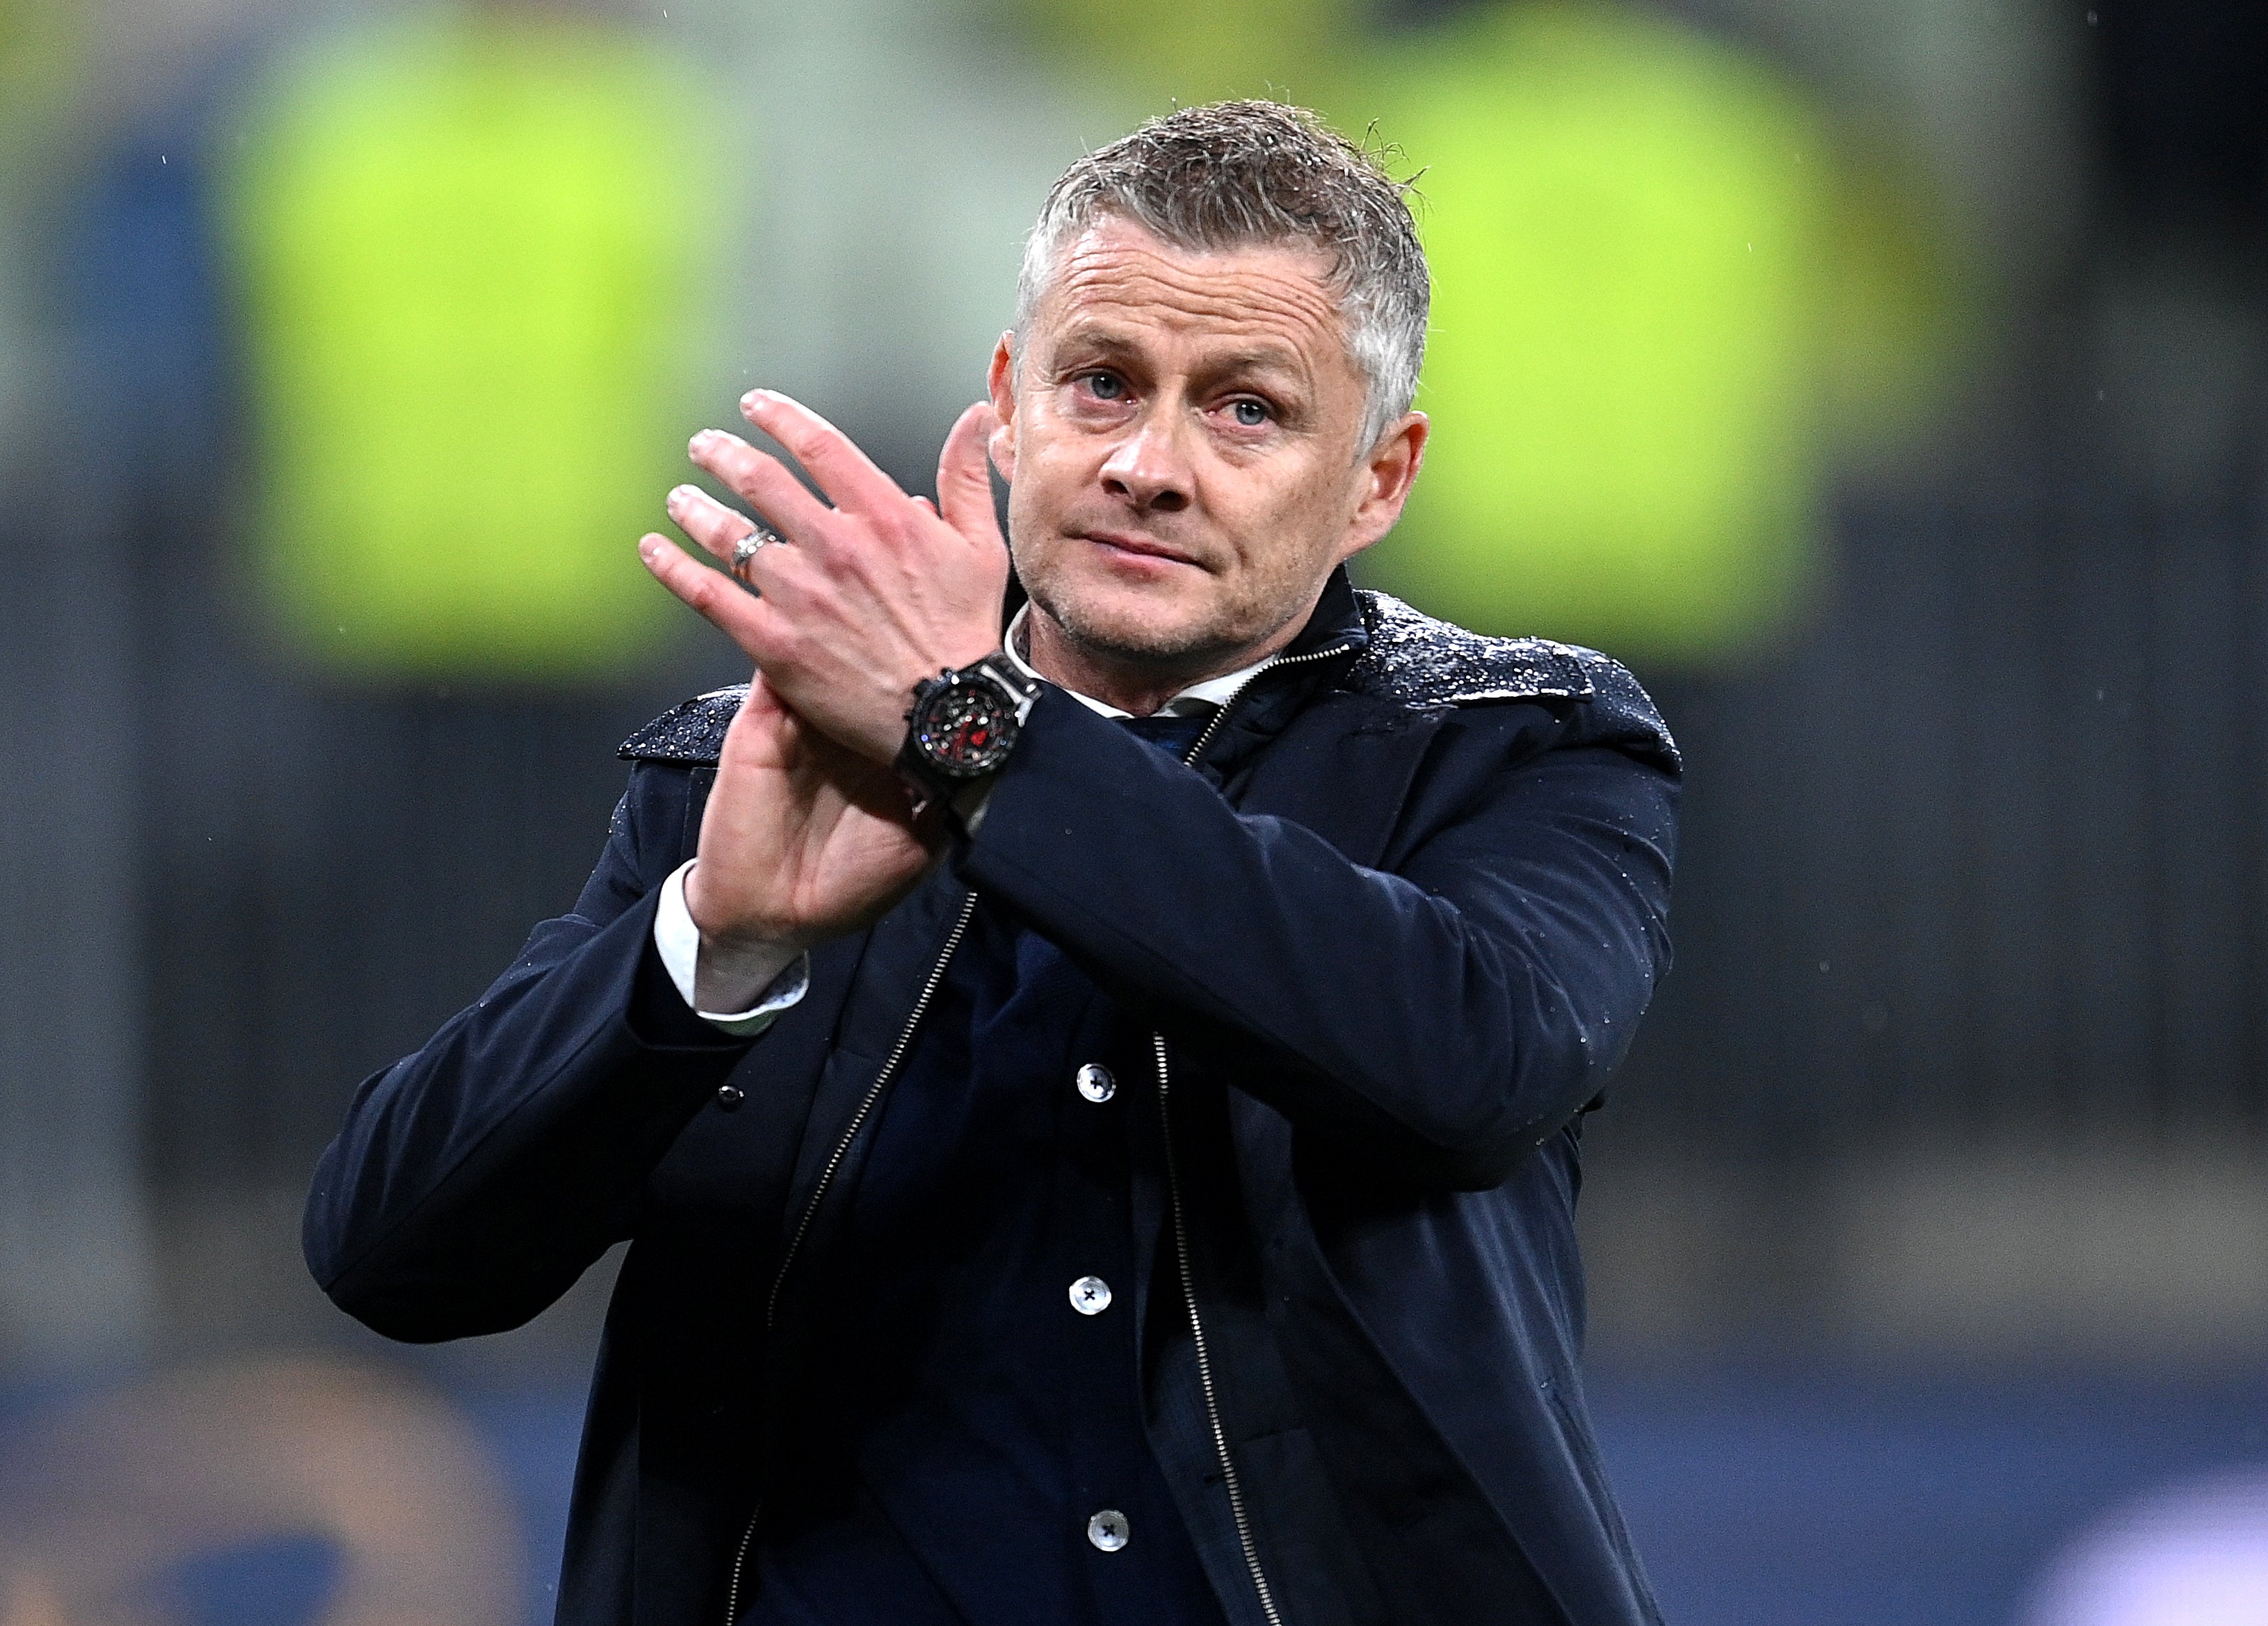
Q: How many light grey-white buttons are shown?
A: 3